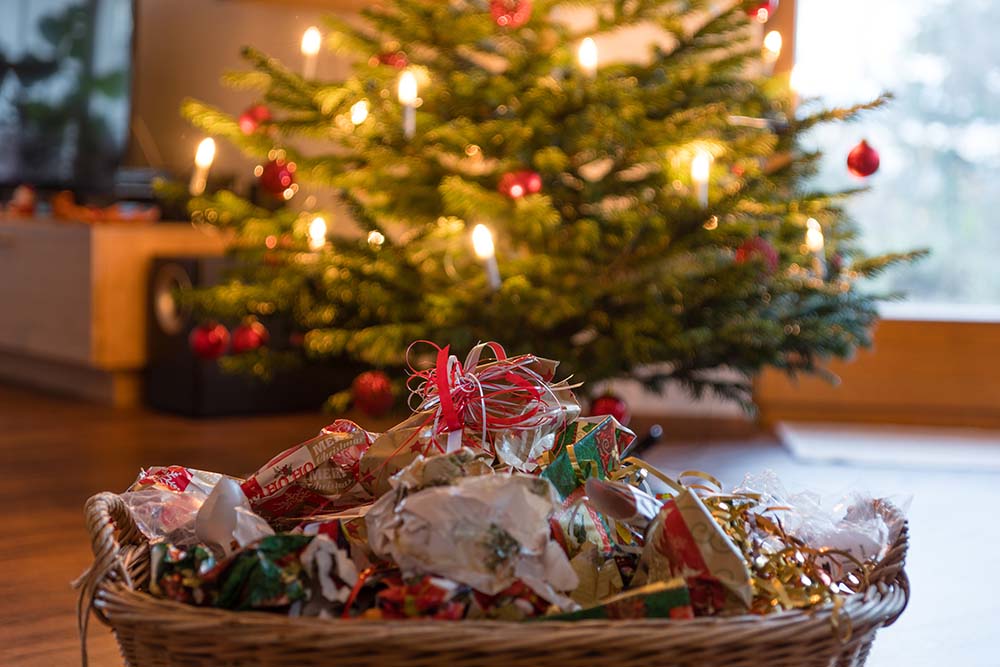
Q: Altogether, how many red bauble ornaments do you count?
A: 12